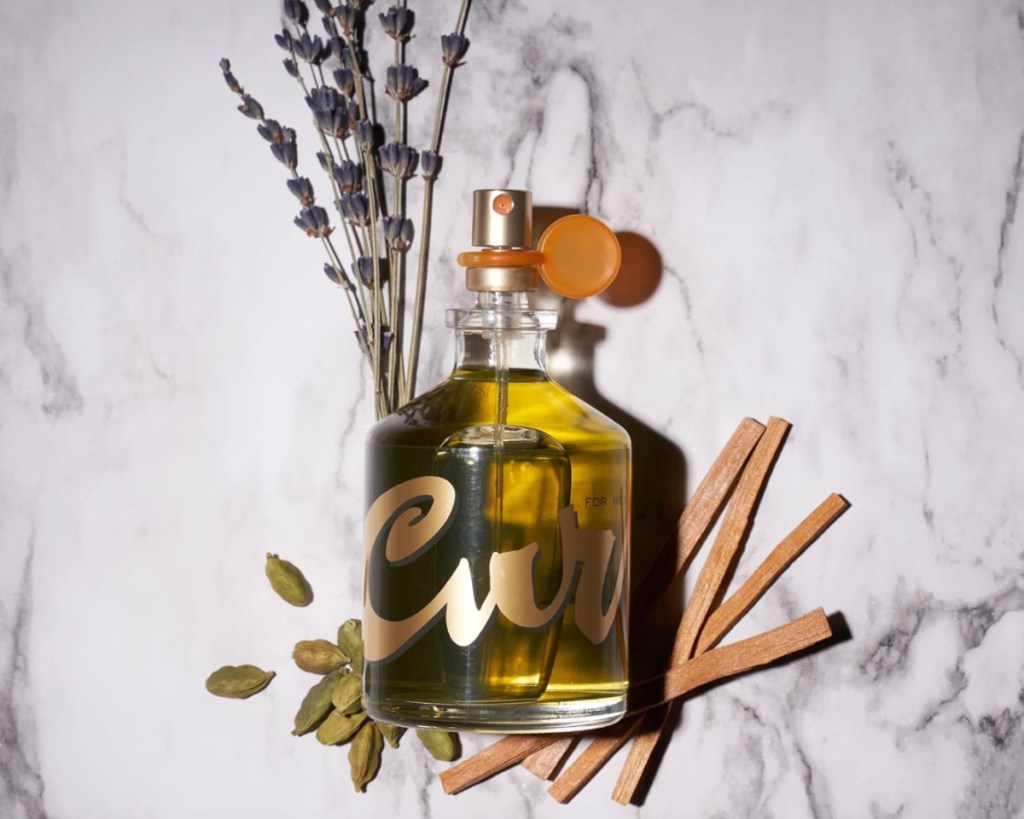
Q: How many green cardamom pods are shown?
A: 10